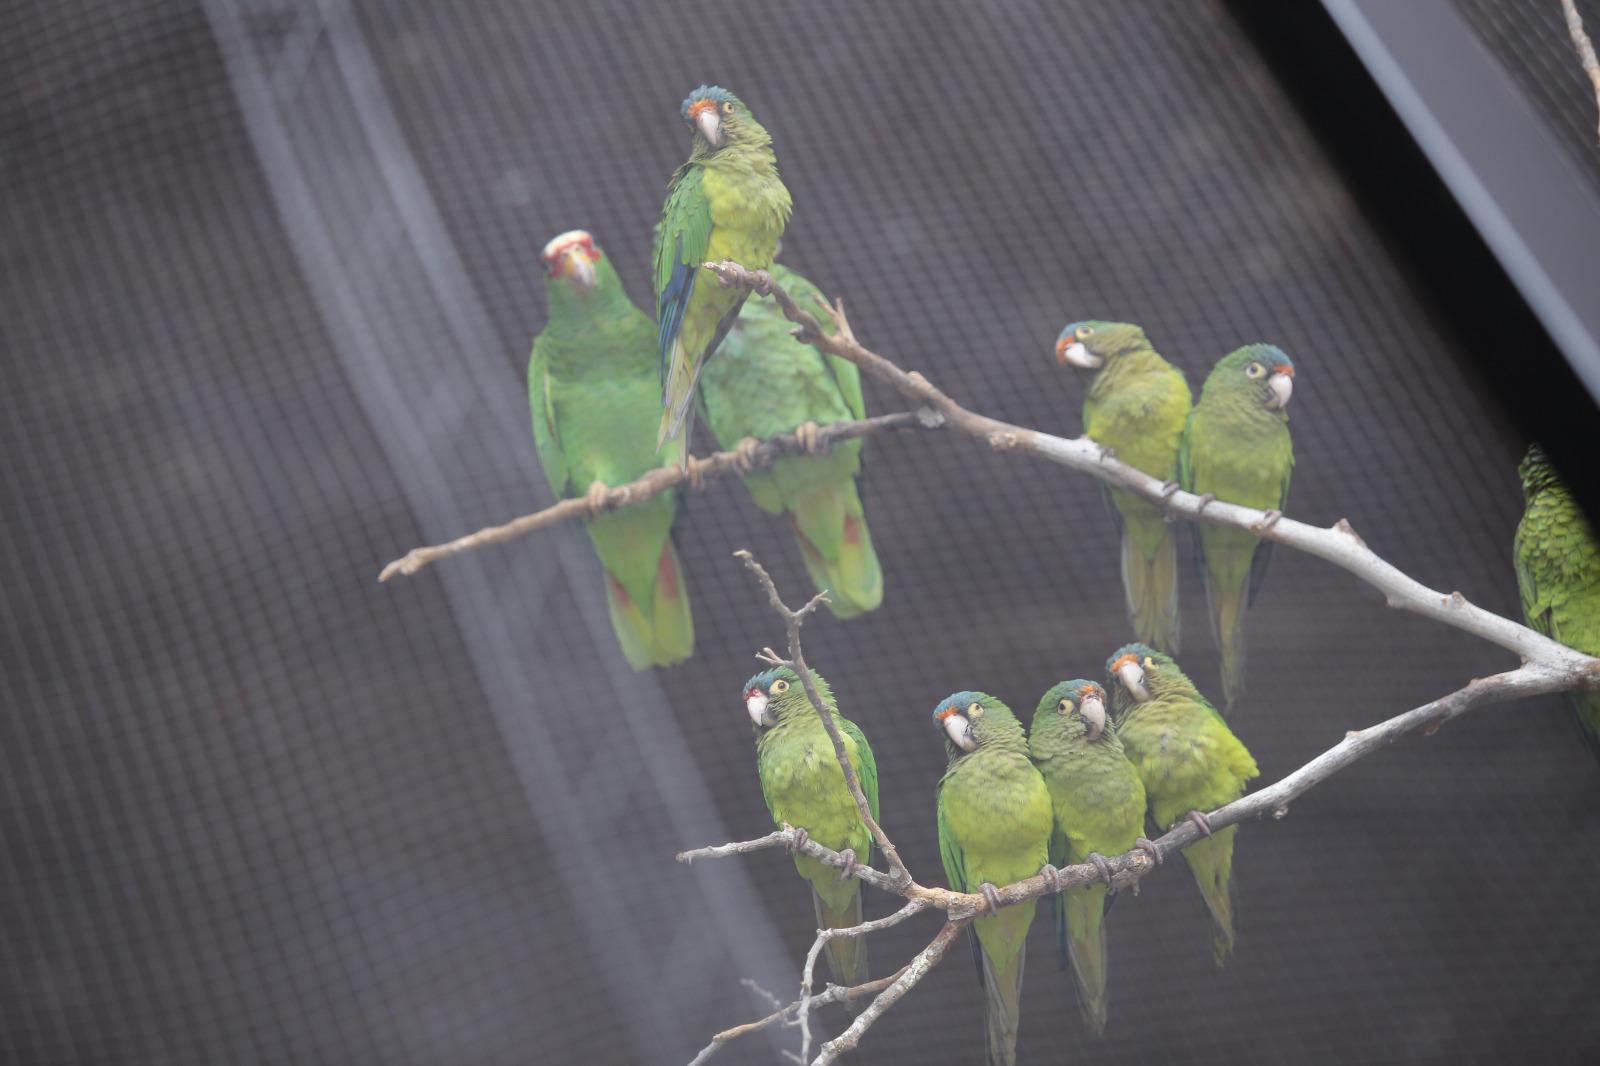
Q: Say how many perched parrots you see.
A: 10